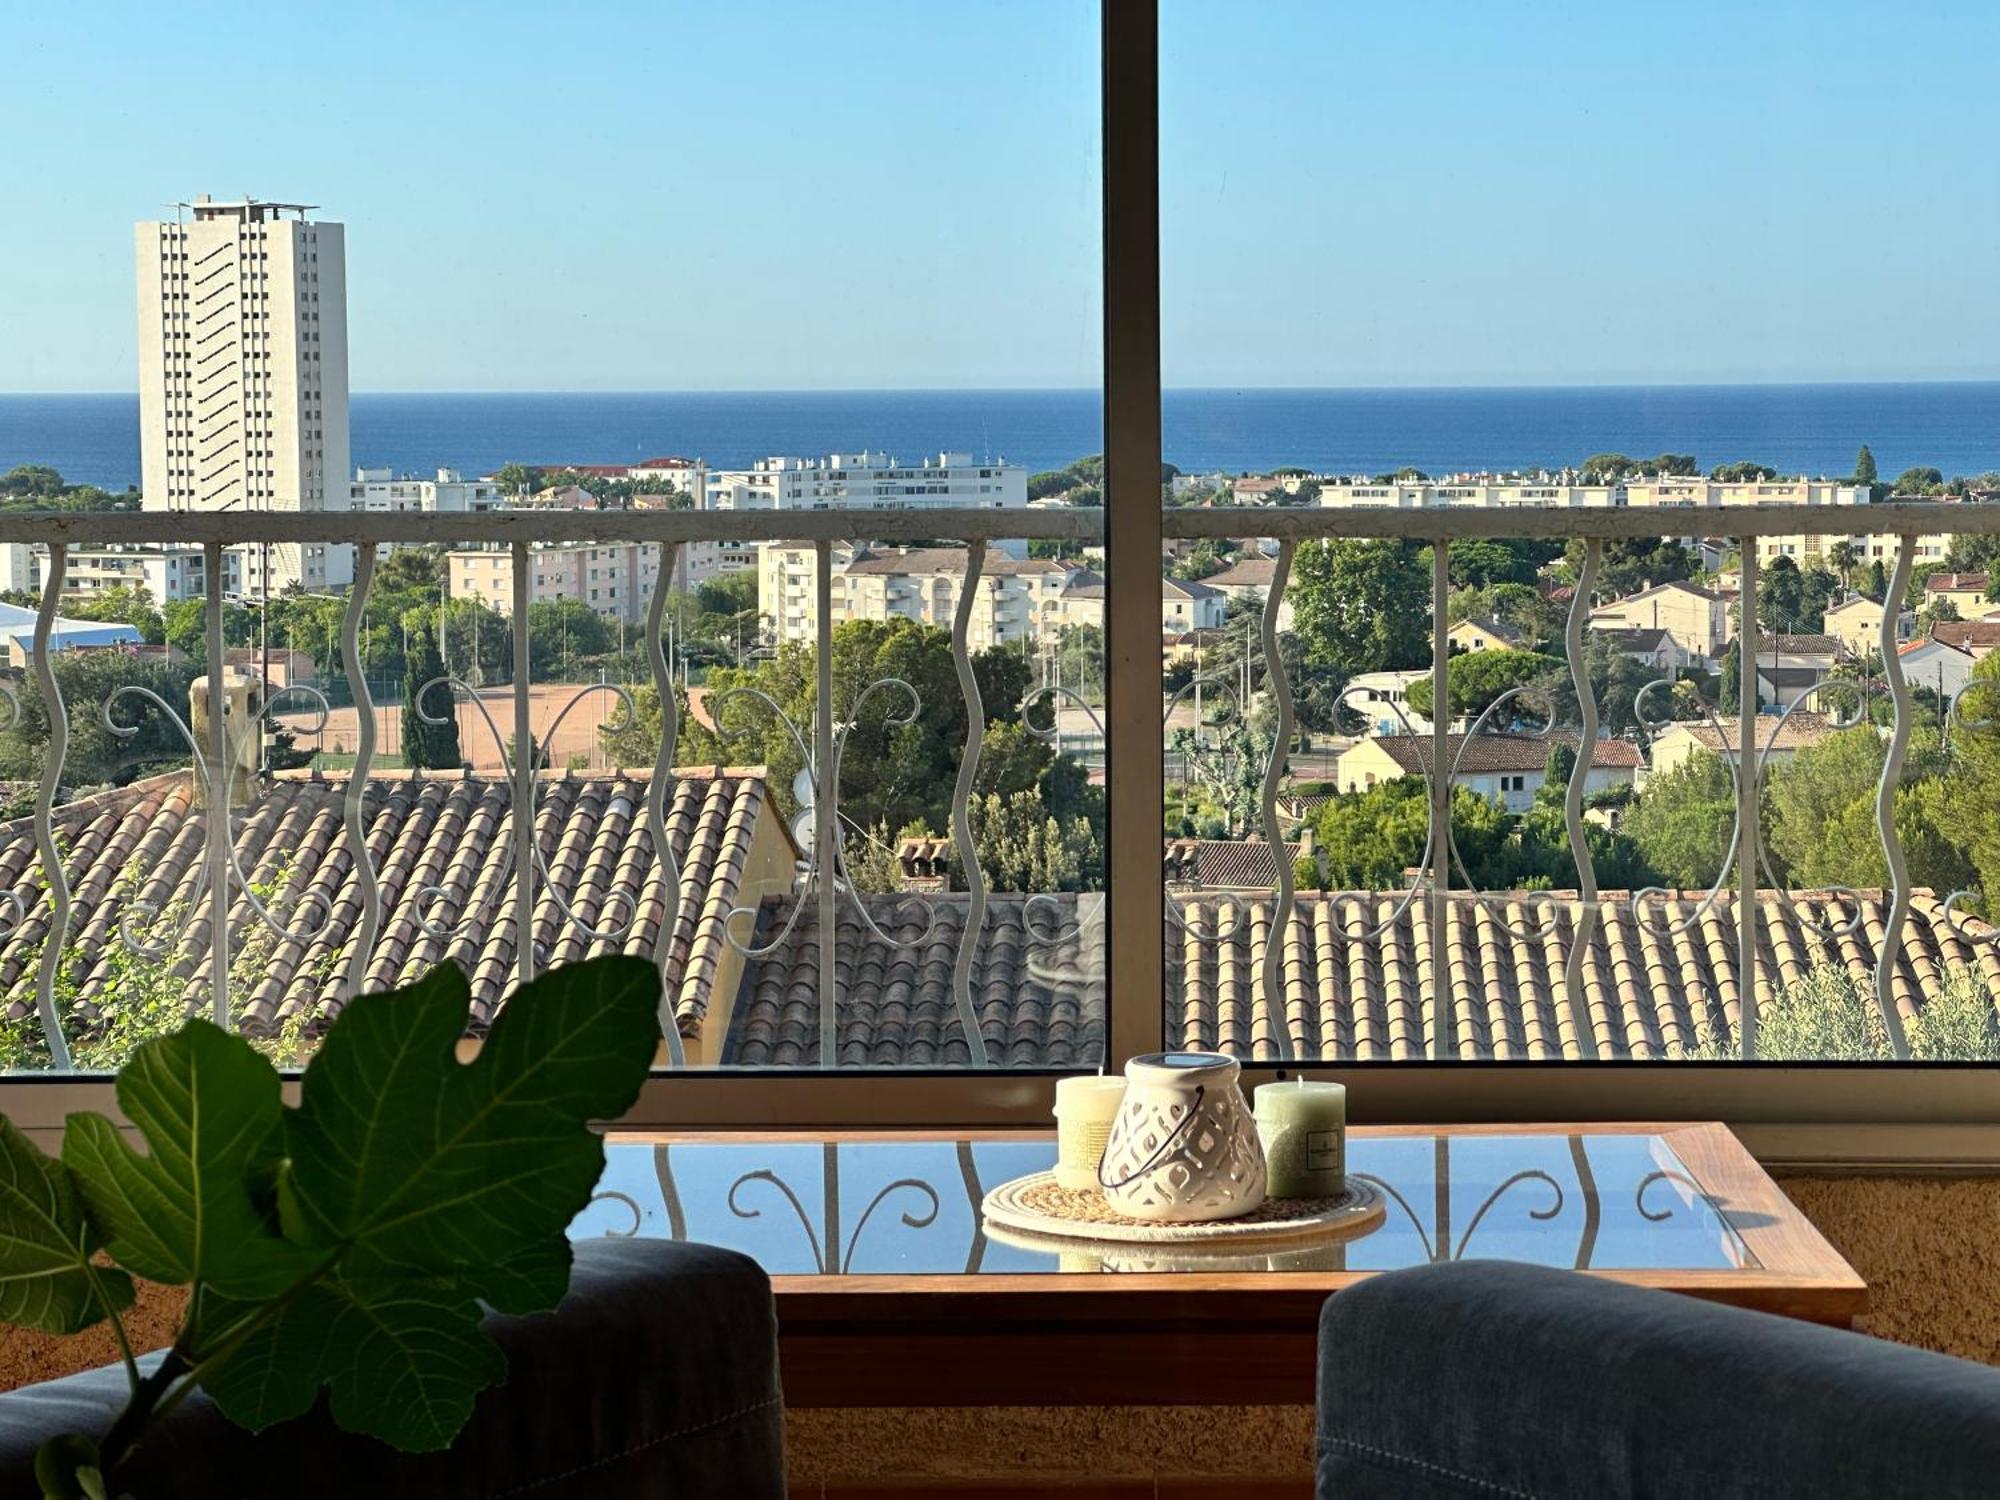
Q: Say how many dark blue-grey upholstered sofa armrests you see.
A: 2